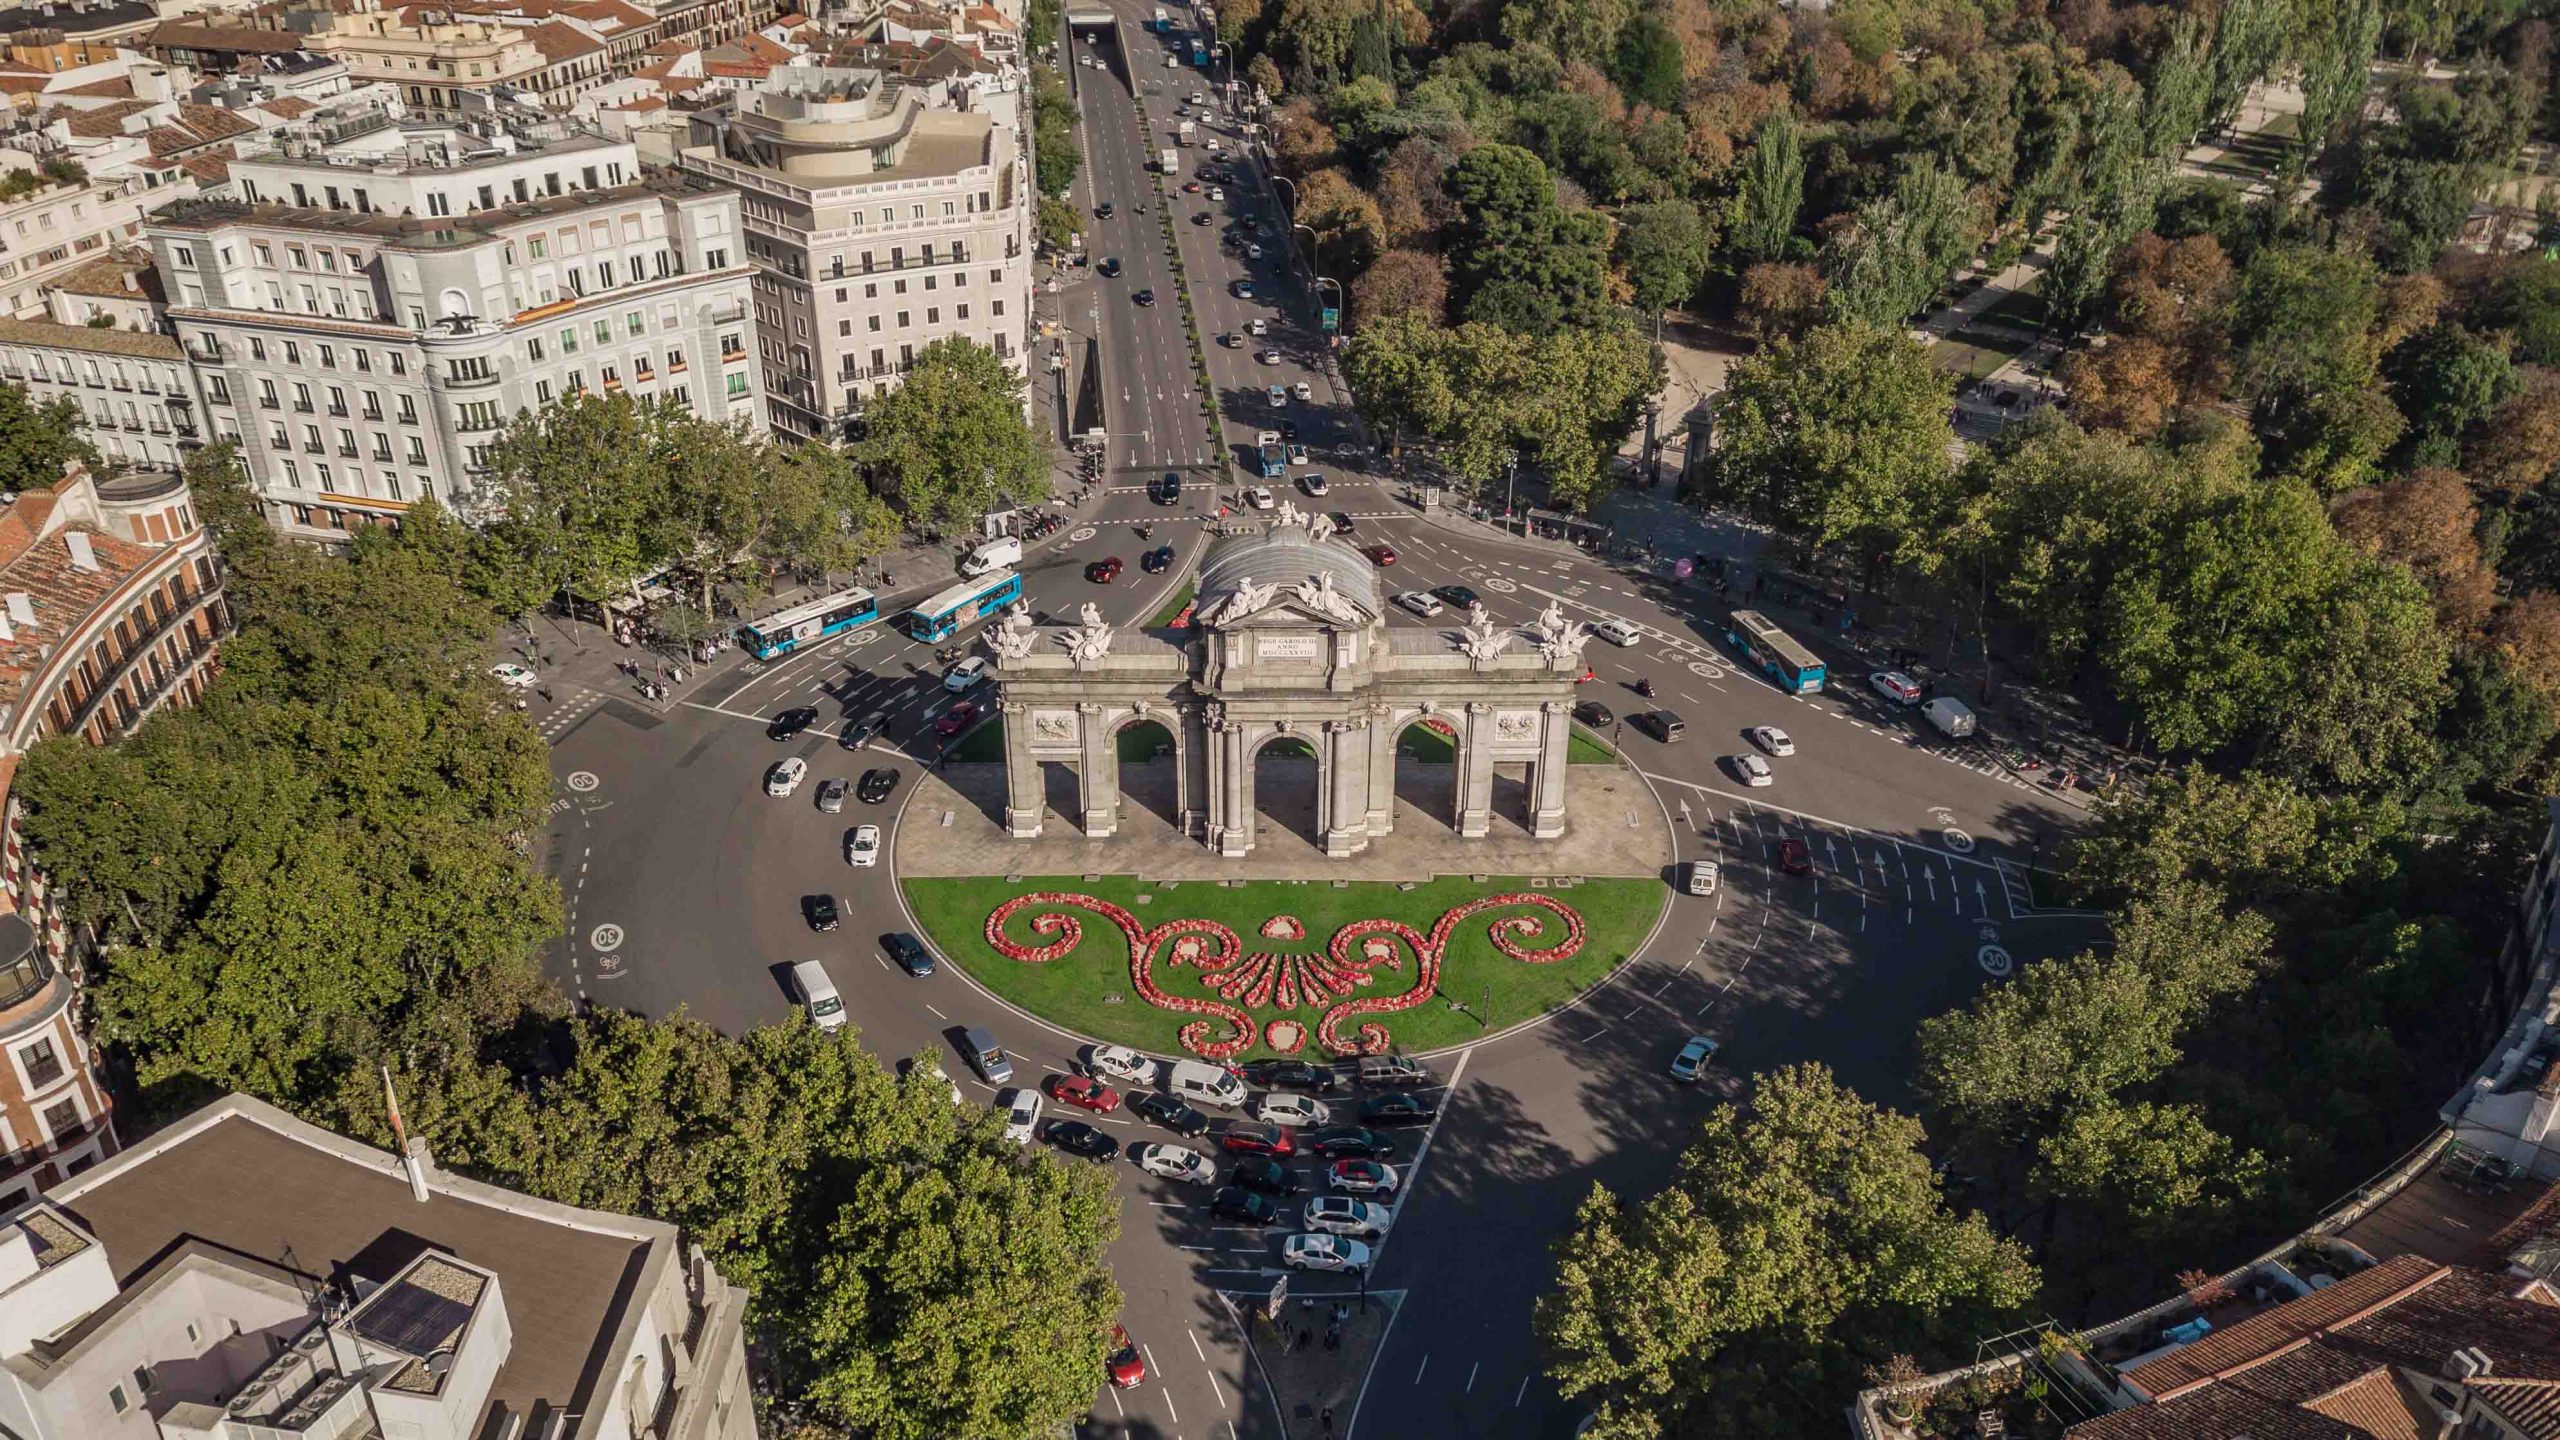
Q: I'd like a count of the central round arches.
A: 3